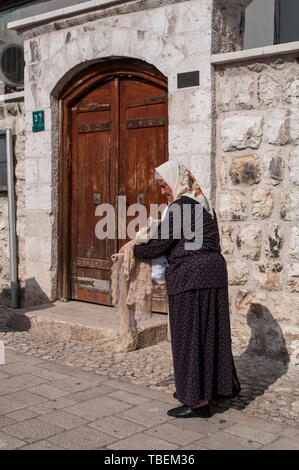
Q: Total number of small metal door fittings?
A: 2